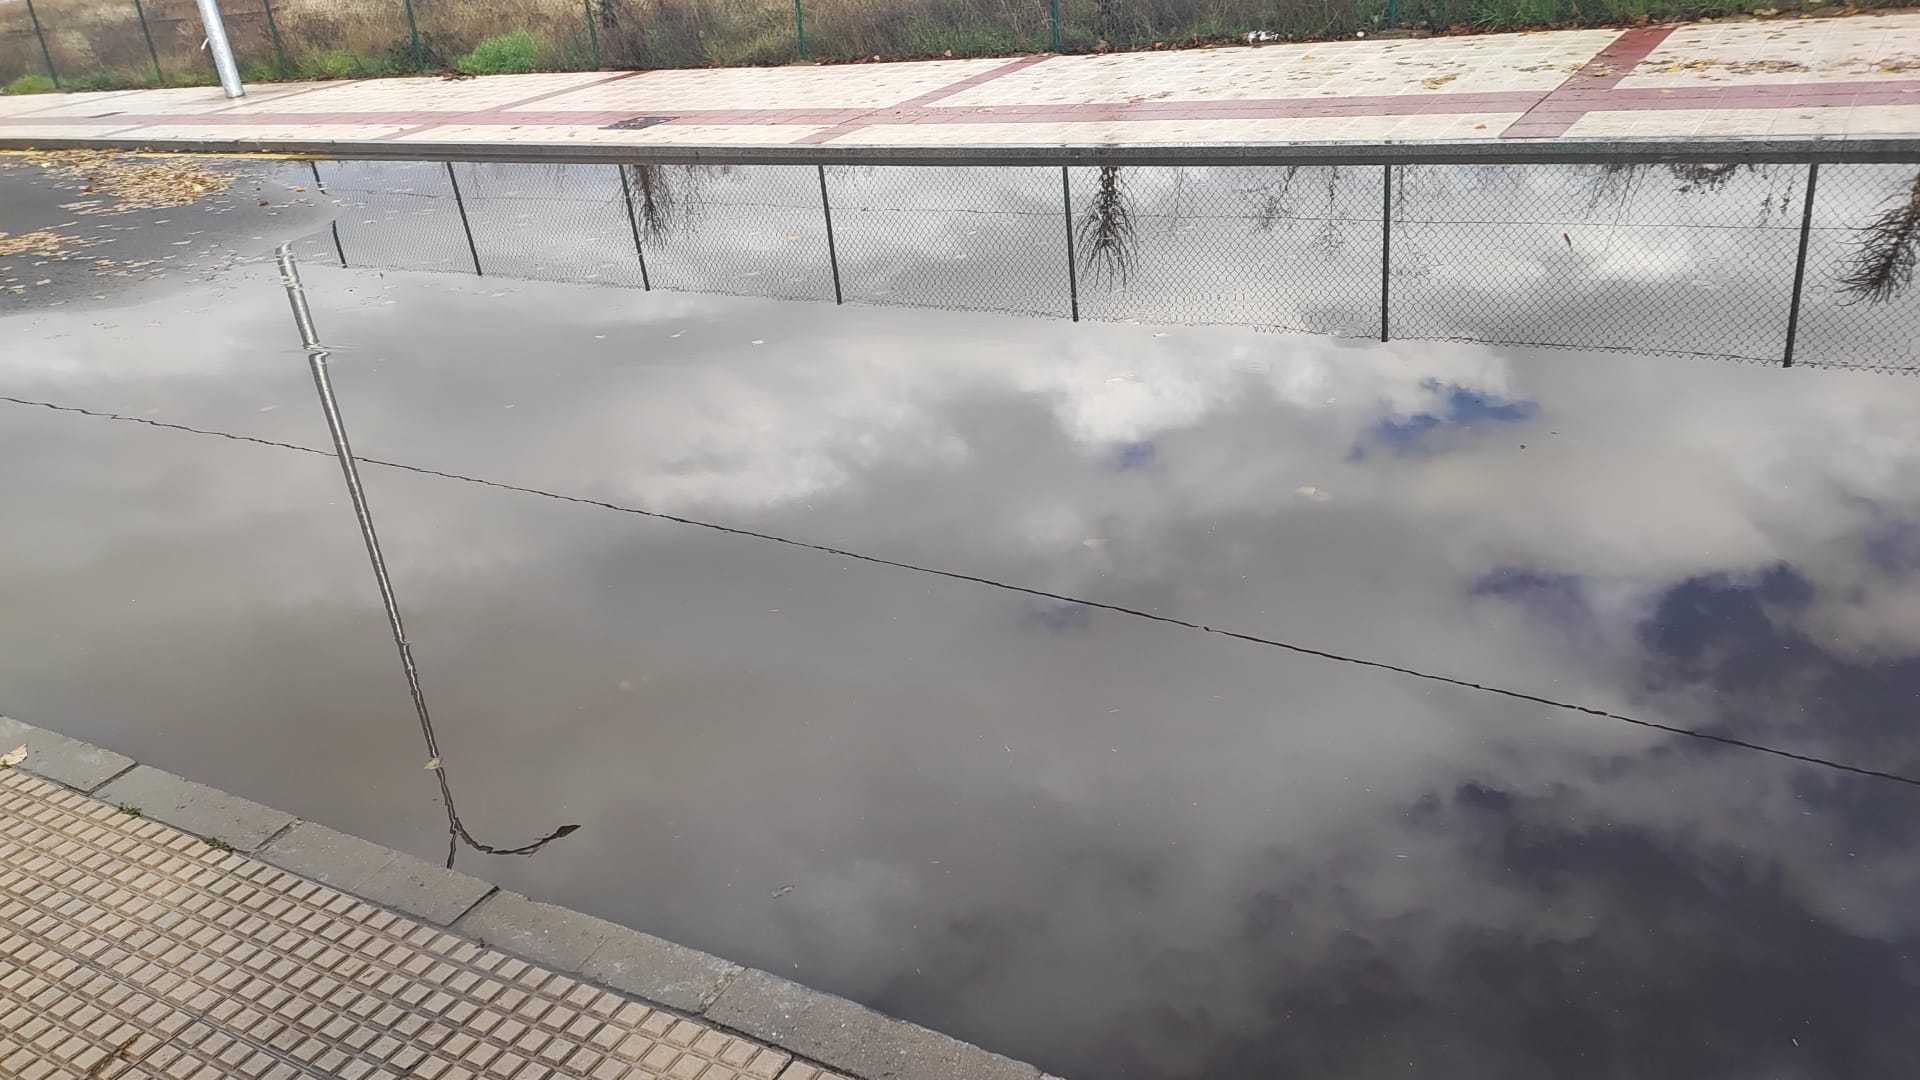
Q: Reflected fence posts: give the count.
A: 7